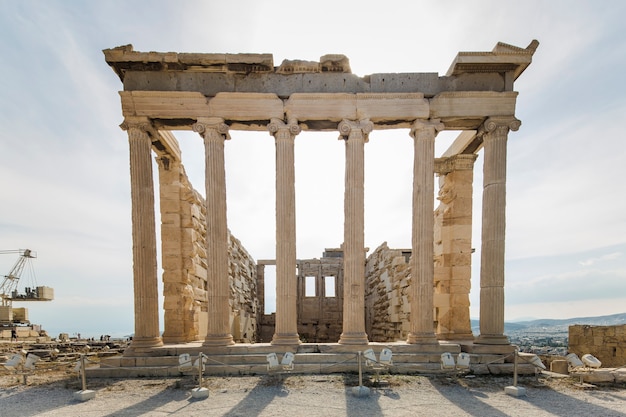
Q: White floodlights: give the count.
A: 14